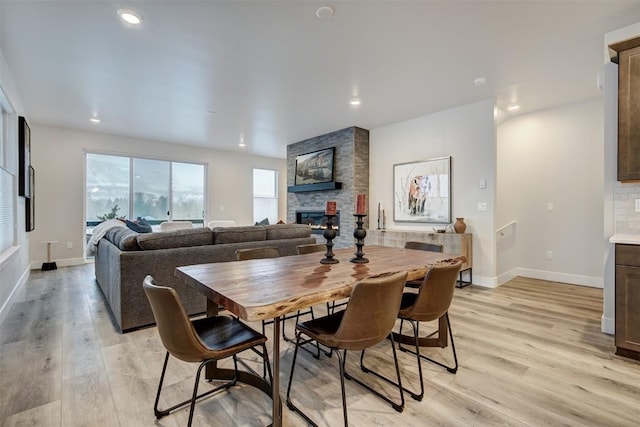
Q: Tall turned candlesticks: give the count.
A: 2